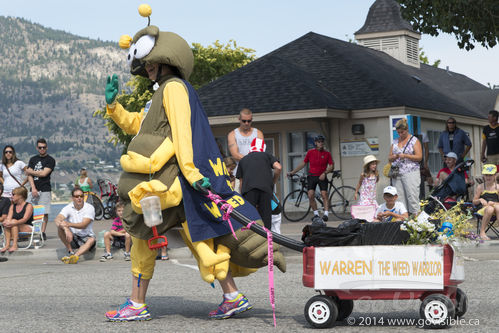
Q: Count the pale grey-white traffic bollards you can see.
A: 0